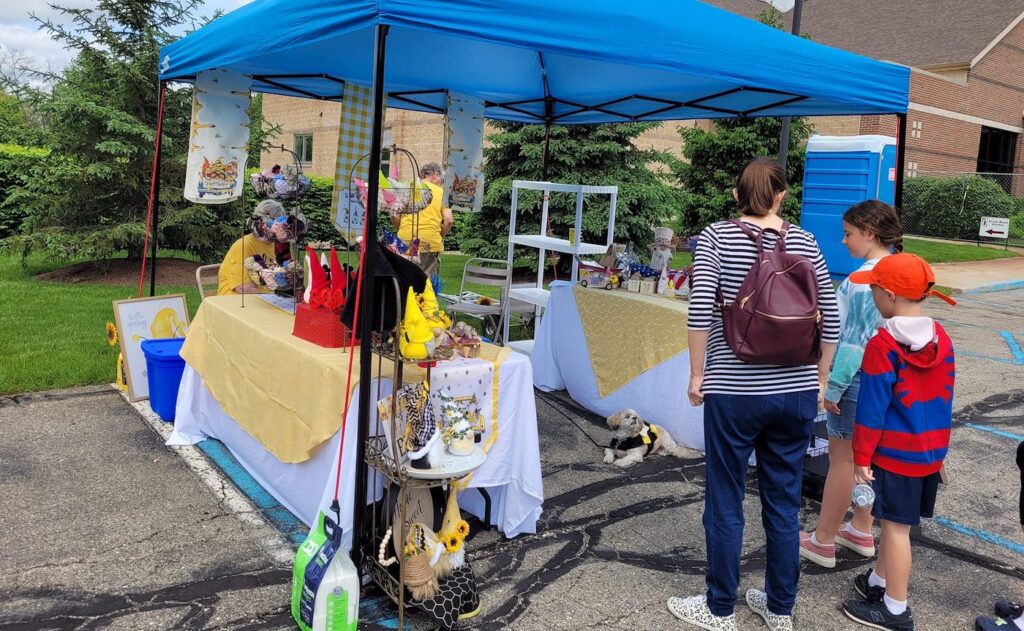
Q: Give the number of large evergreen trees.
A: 3